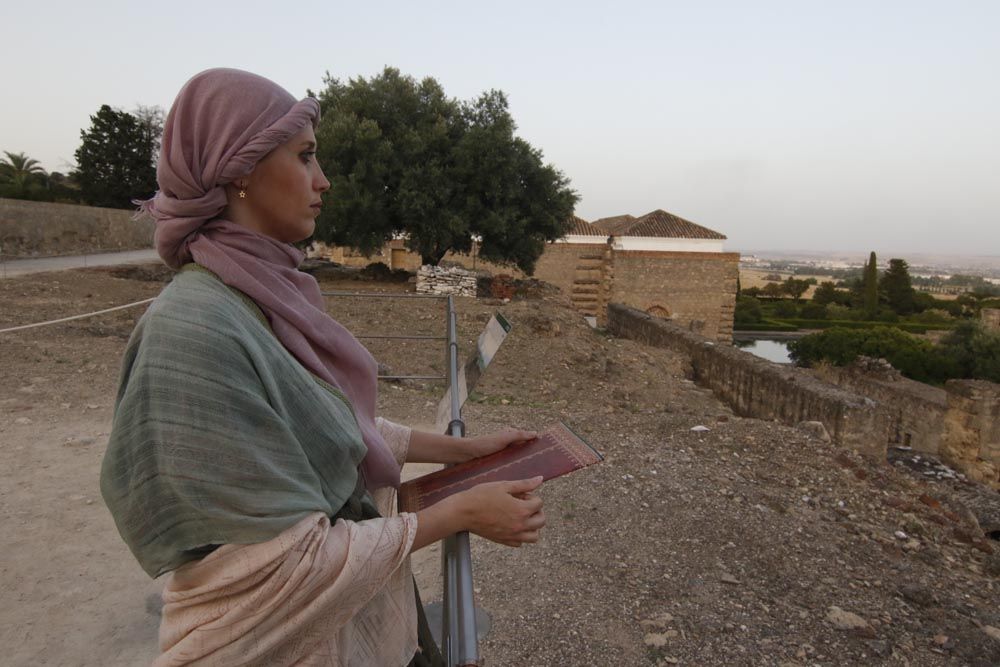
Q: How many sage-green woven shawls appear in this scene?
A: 1